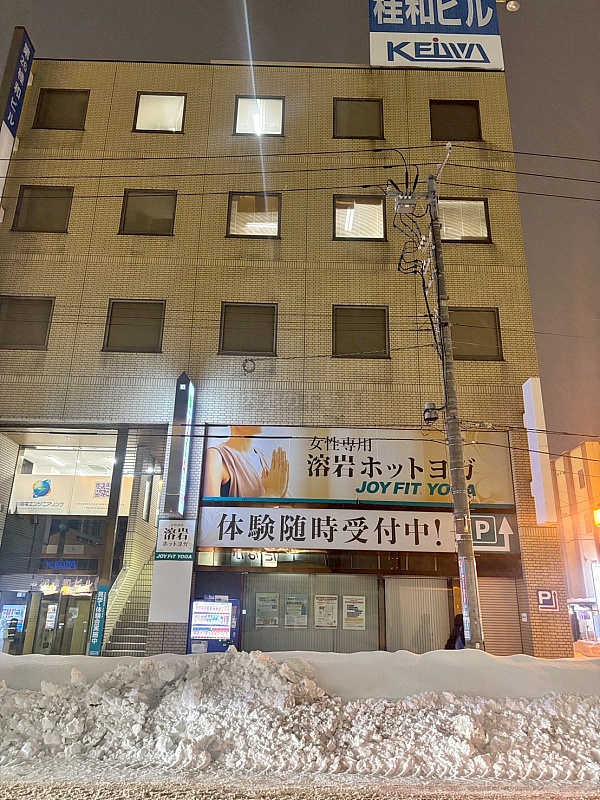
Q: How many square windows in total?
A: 15